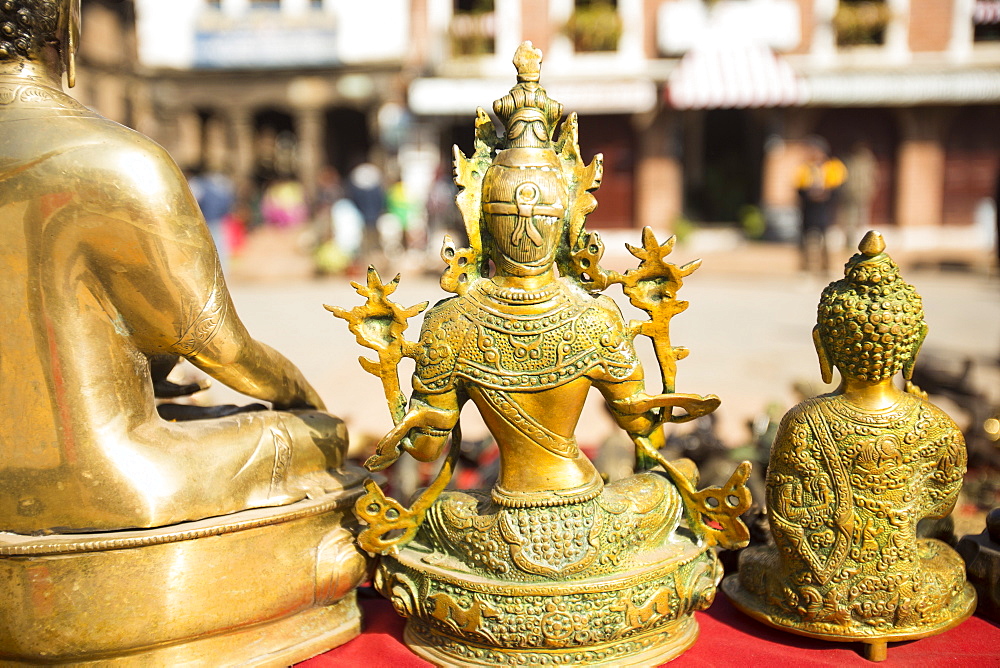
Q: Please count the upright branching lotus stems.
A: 2